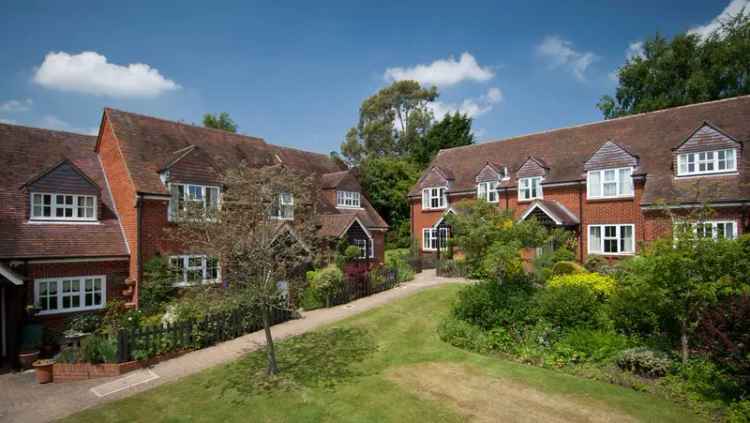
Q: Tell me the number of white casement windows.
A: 15